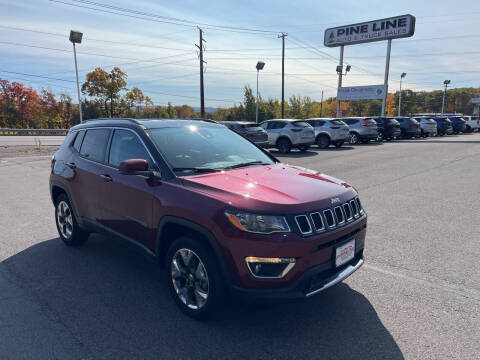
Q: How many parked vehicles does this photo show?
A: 11